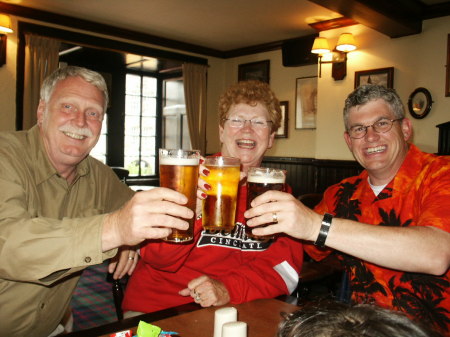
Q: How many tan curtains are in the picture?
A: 2